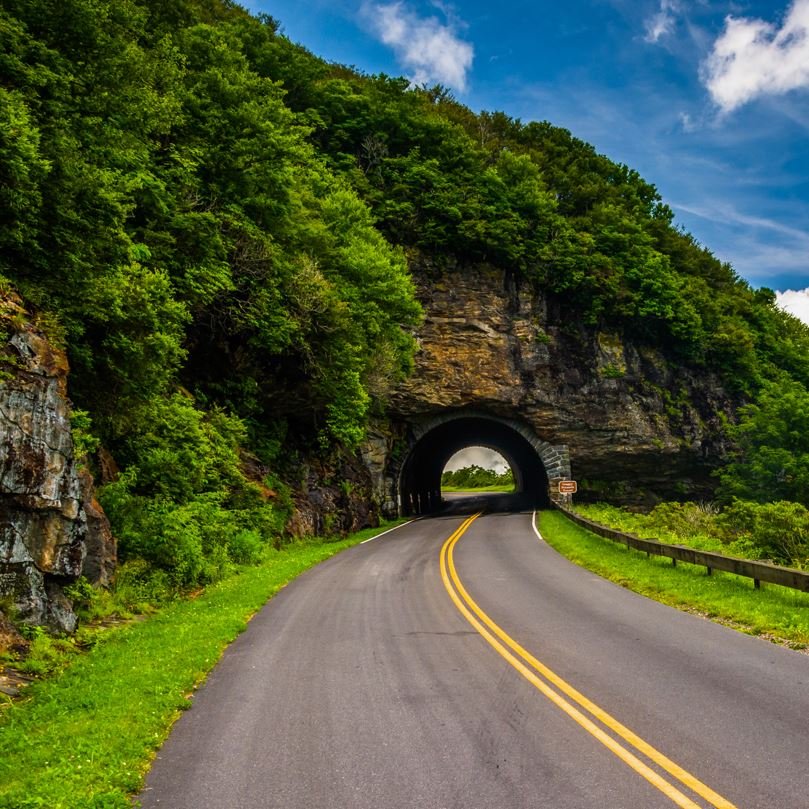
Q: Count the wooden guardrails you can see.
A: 1